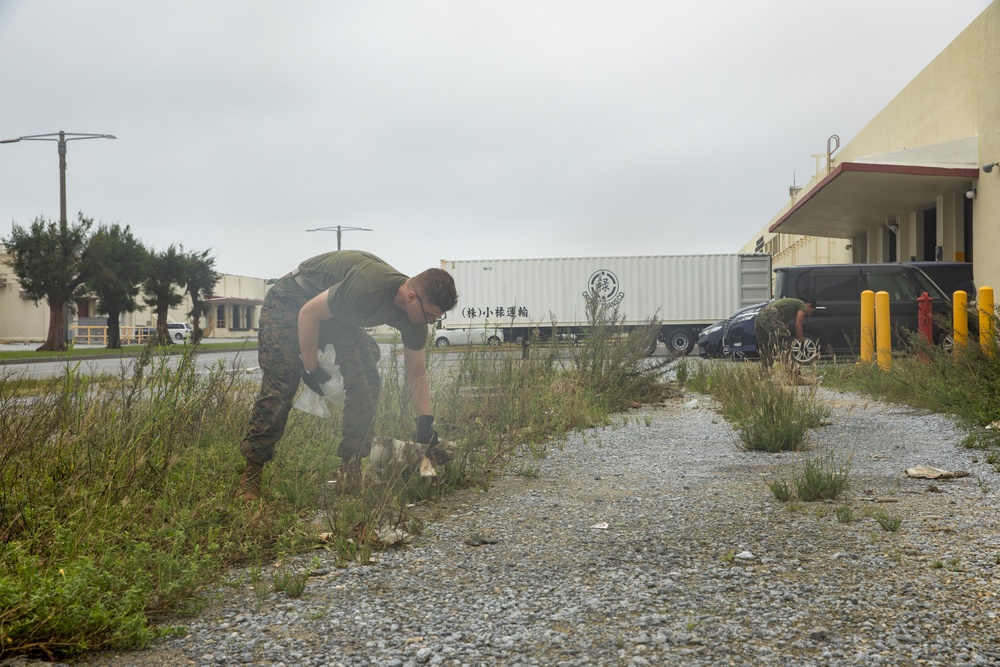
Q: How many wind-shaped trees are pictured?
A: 4